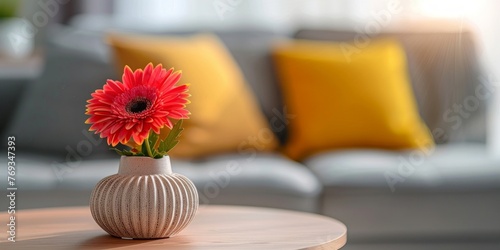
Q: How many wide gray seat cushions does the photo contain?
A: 2